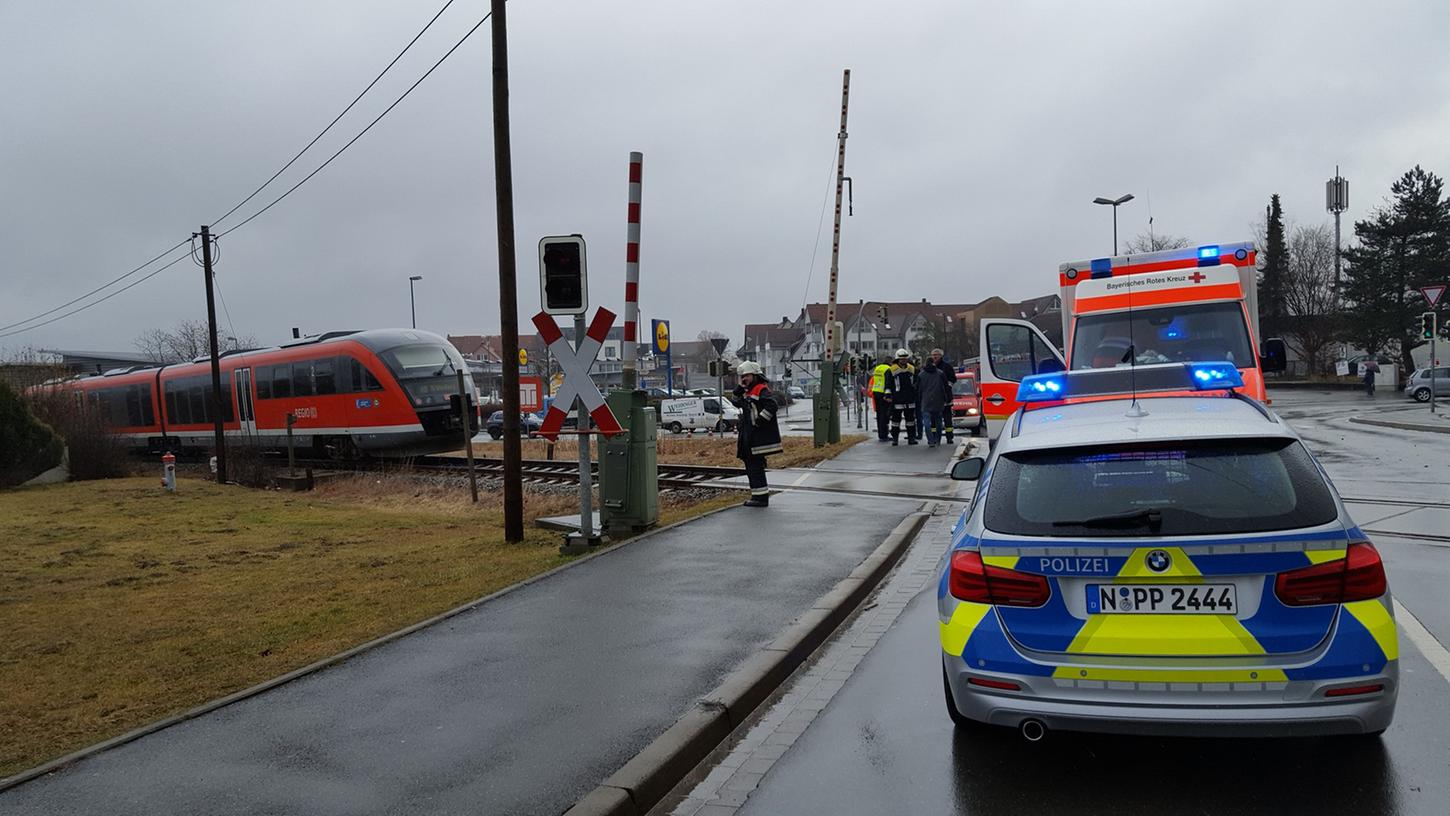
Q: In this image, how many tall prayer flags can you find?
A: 0